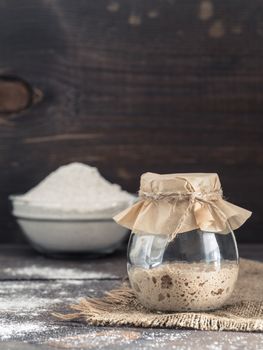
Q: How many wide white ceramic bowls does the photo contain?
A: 1